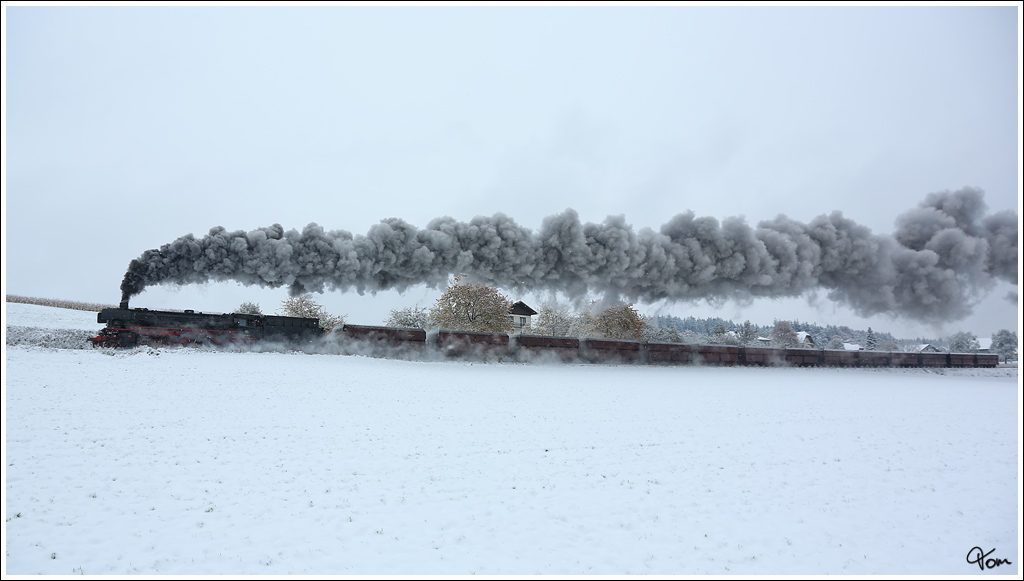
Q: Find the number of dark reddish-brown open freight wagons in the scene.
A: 14